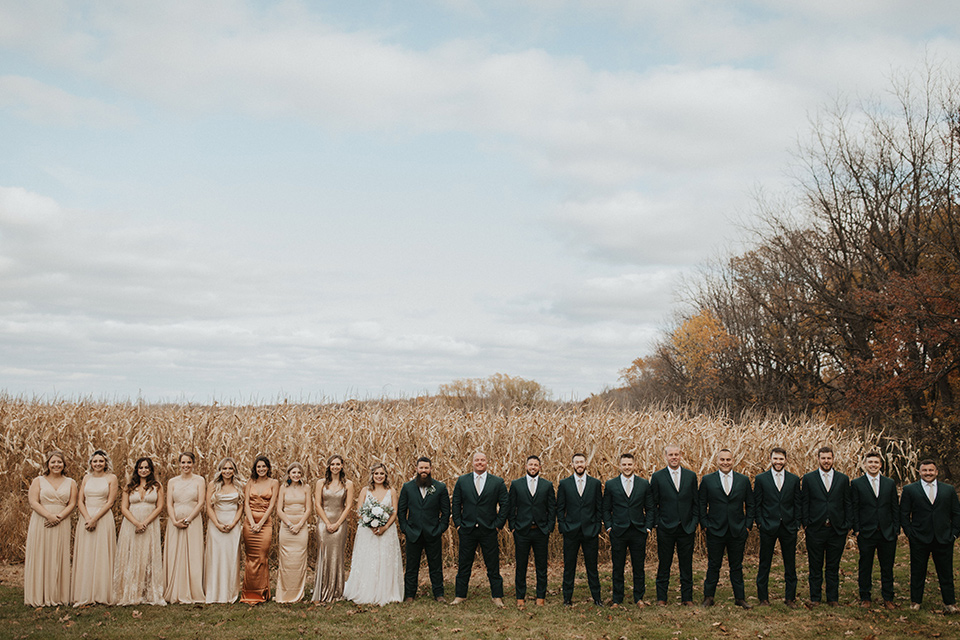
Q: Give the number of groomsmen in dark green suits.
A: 10